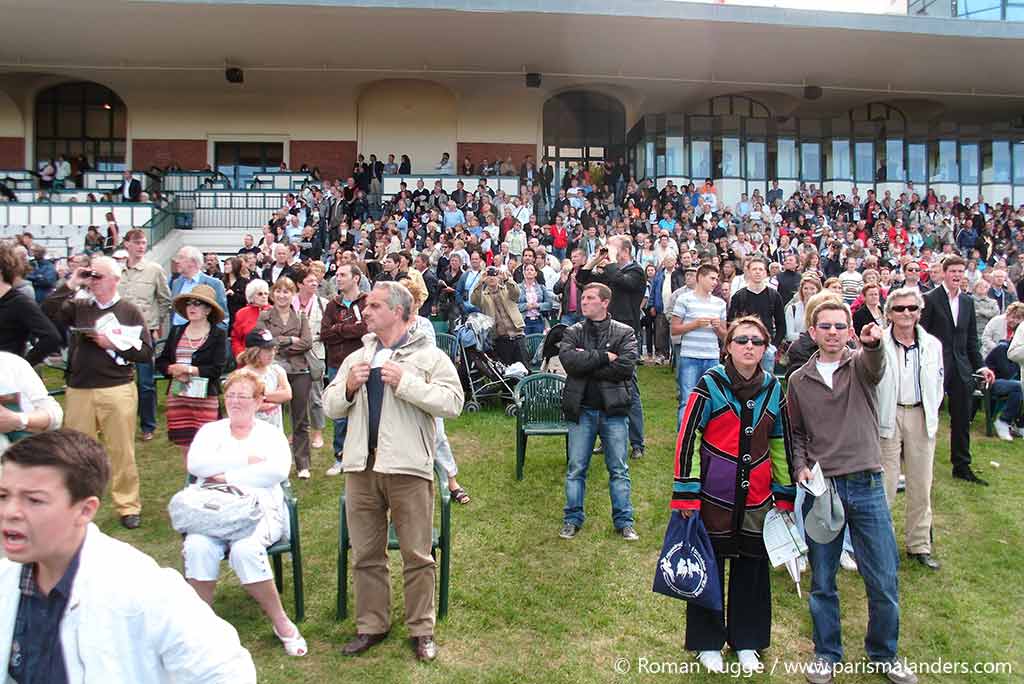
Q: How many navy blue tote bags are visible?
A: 1